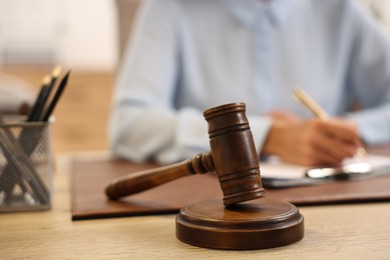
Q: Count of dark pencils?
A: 3